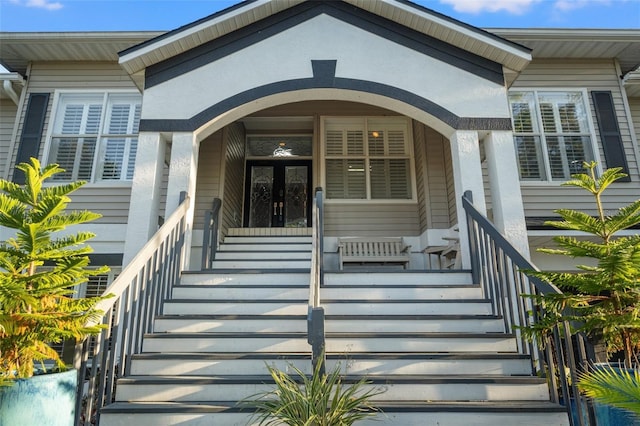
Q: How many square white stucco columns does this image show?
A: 4